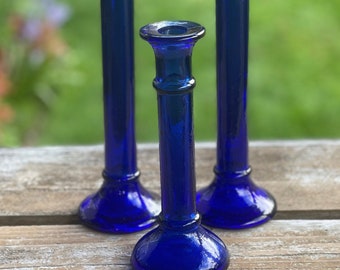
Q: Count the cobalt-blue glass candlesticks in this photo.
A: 3